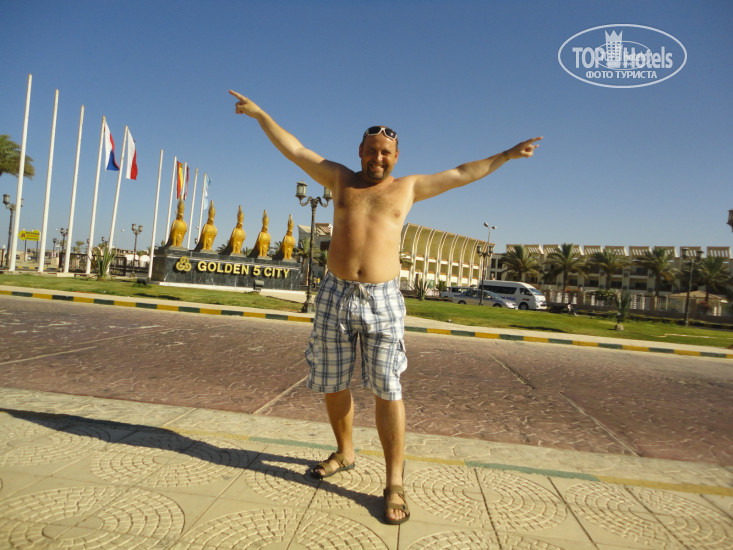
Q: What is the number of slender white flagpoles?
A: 10